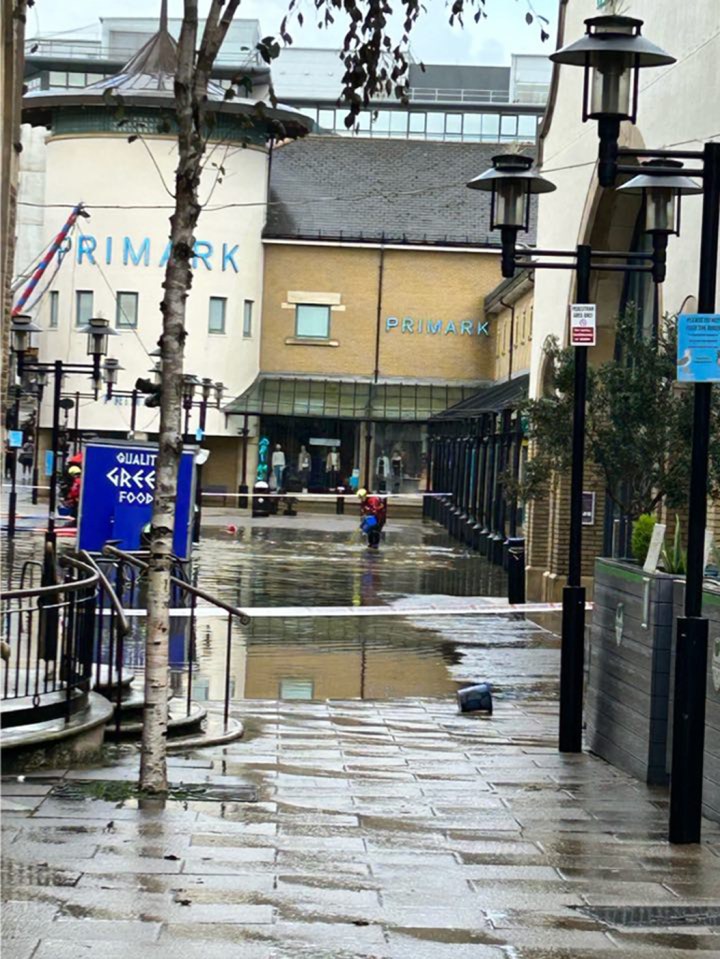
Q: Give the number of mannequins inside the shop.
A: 5